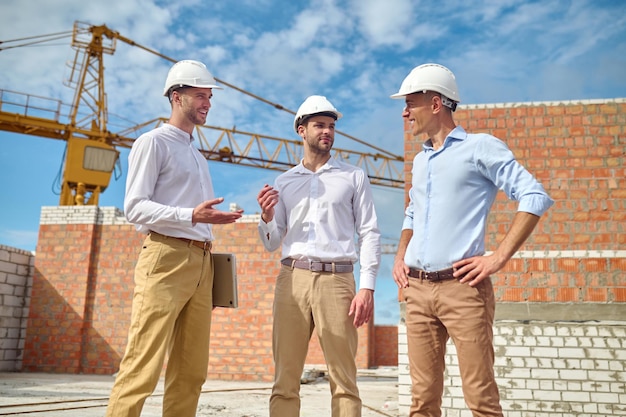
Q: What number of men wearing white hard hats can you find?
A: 3